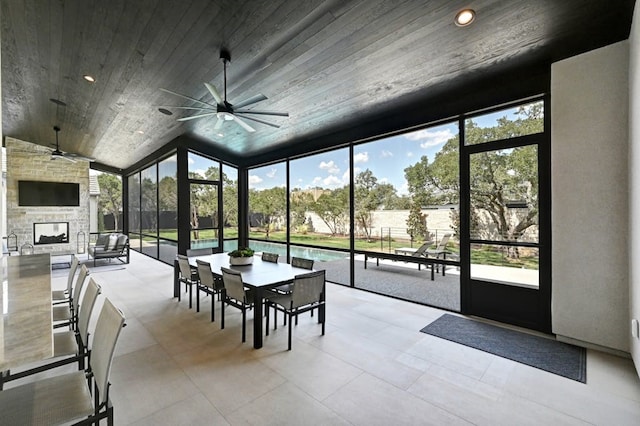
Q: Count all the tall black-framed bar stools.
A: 4